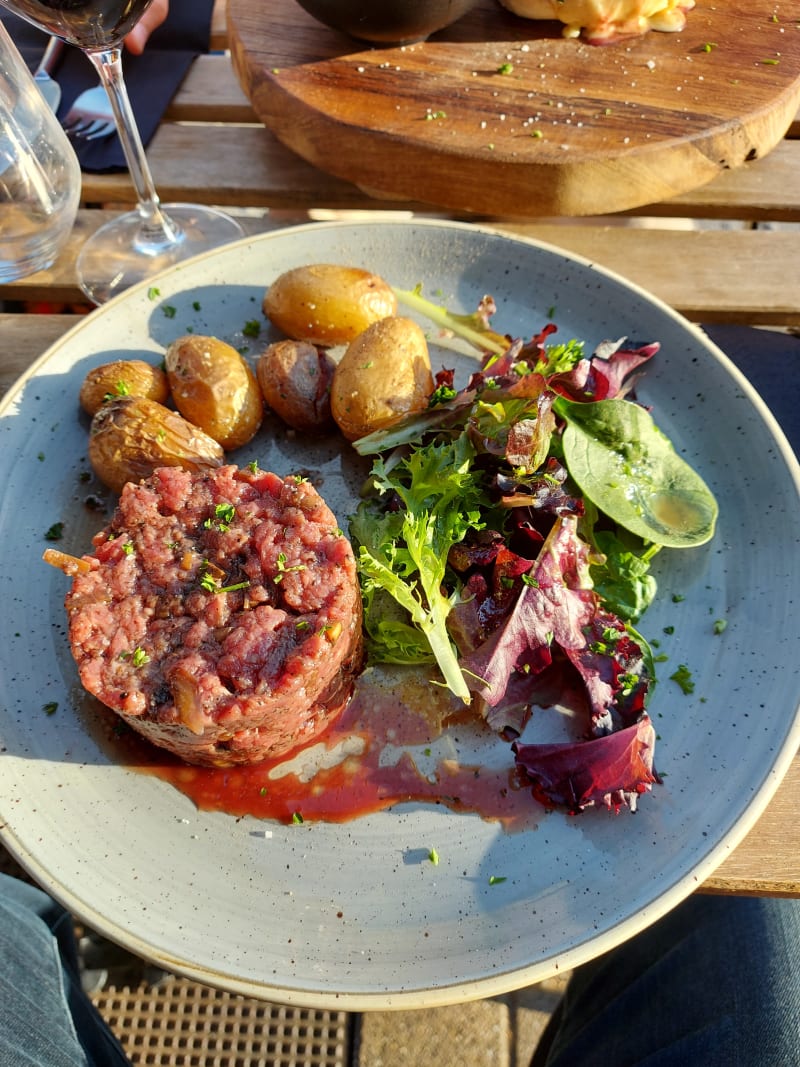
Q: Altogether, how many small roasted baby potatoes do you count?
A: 6